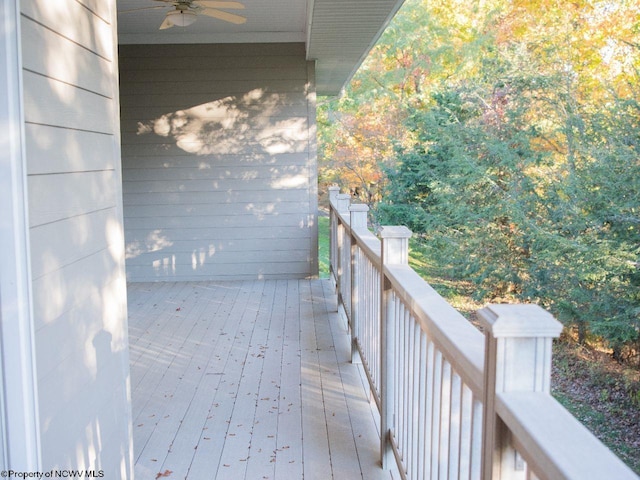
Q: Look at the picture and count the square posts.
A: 5